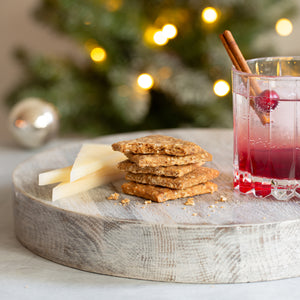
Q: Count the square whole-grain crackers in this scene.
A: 5